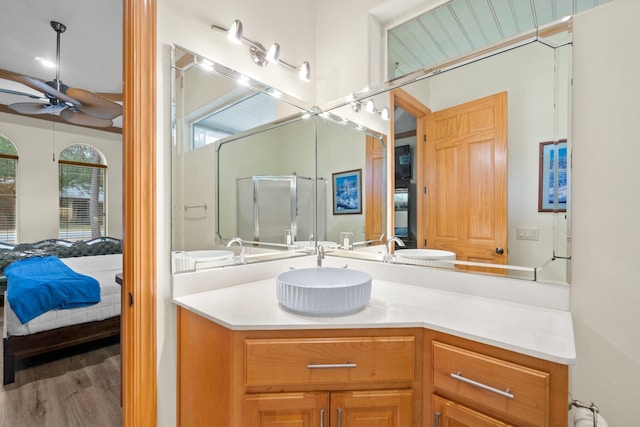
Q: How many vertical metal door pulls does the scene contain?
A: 3